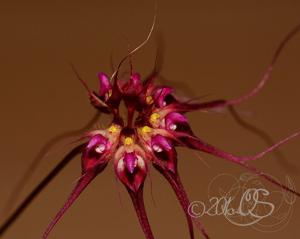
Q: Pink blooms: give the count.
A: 7